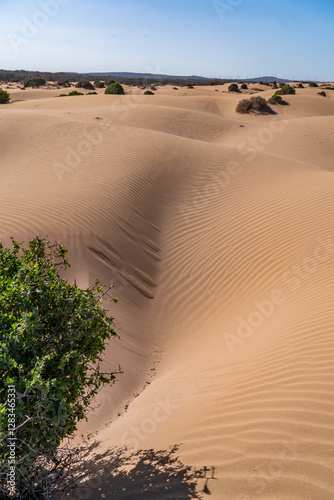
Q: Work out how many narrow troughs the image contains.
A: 1